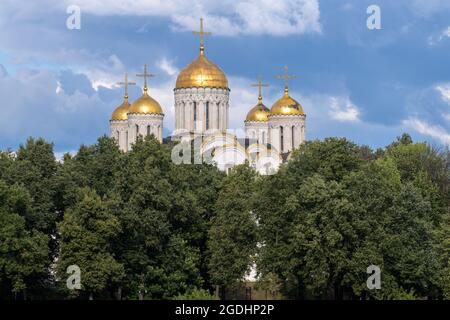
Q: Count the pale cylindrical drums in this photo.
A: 5